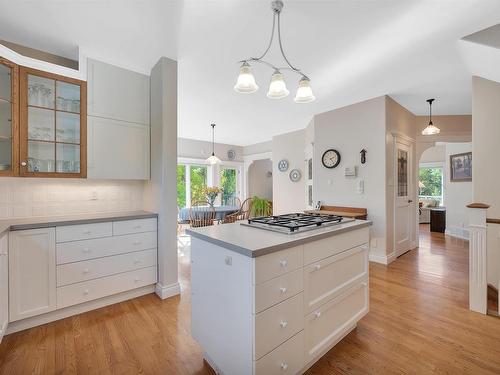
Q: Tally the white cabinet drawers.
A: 11